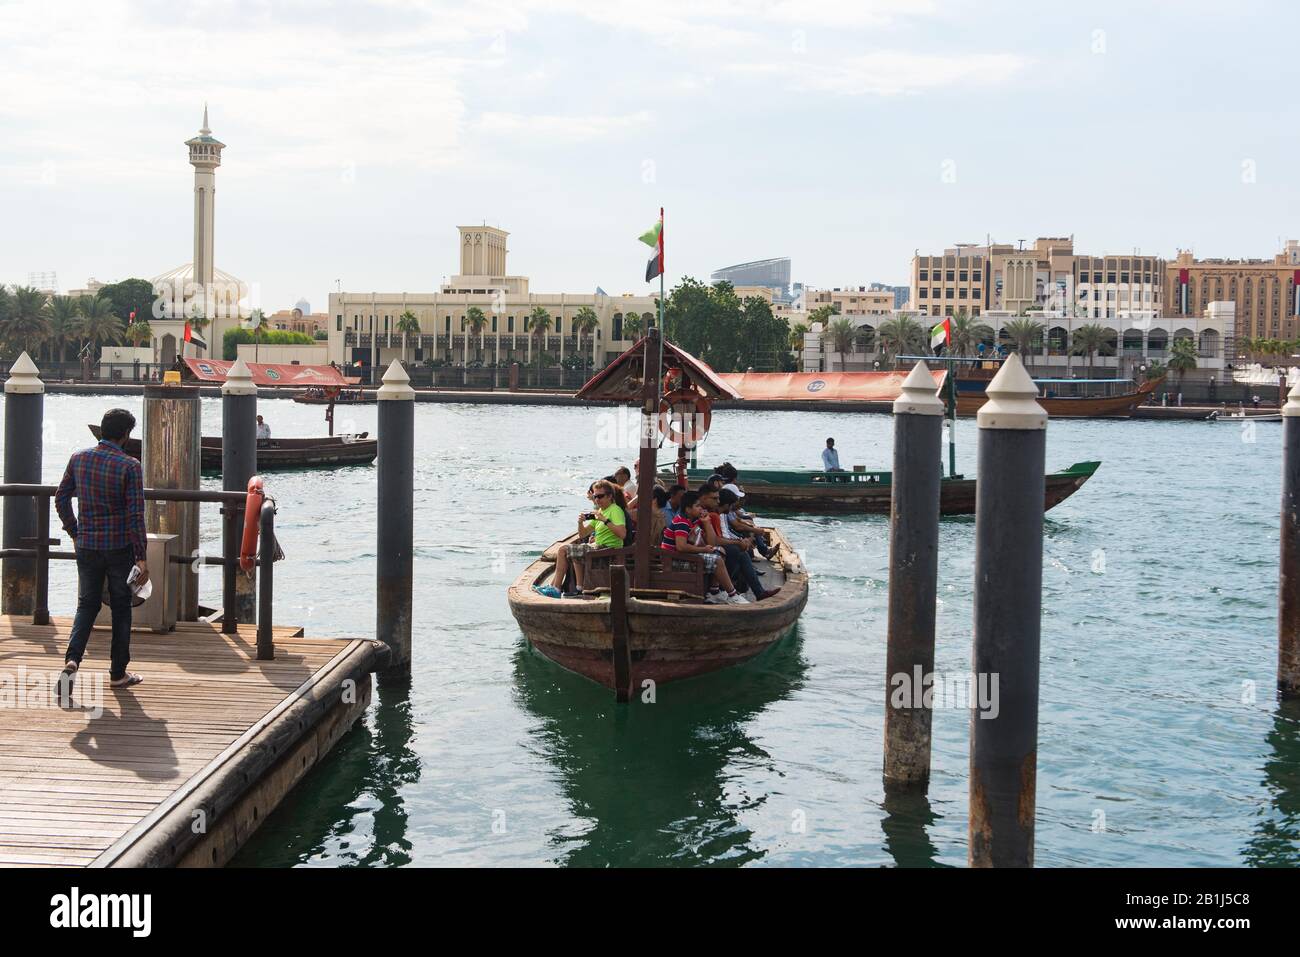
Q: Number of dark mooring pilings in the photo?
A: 6